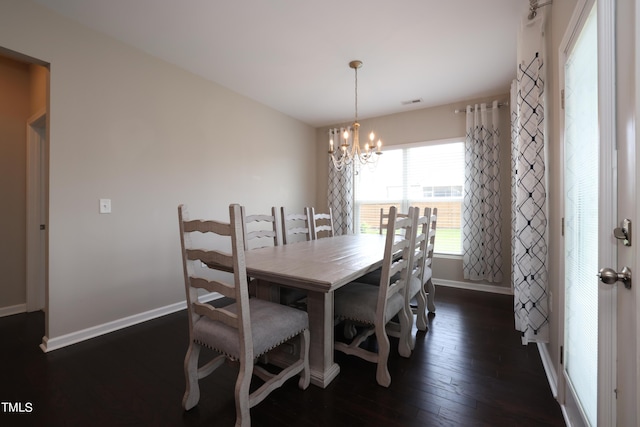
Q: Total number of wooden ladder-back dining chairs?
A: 8